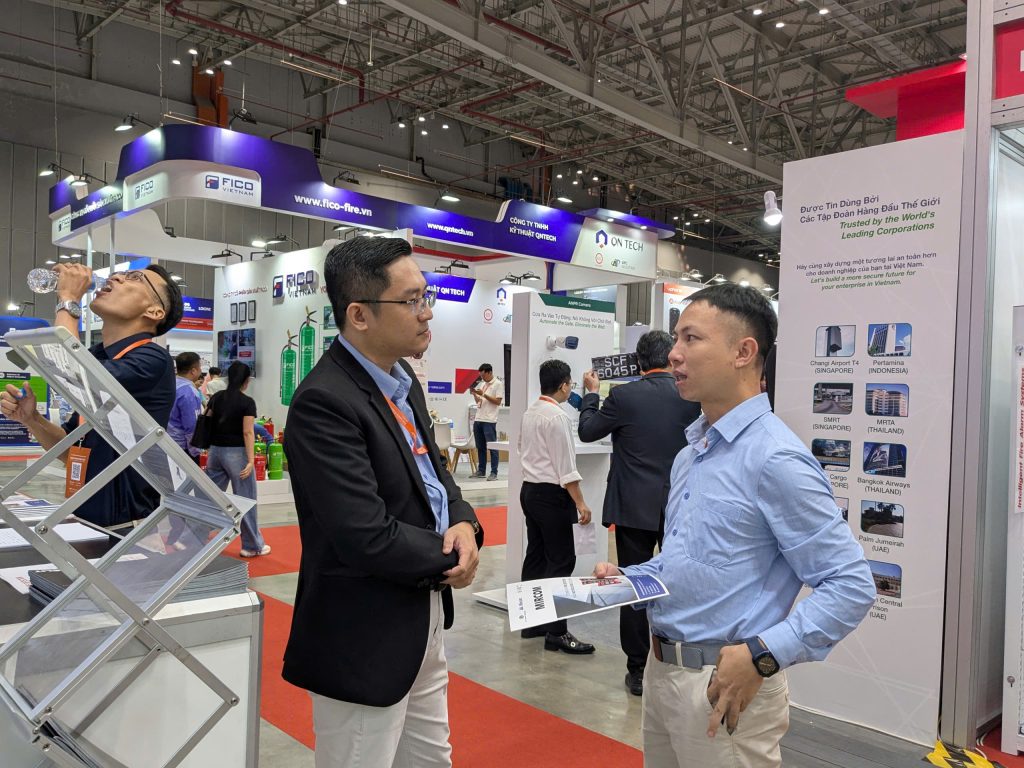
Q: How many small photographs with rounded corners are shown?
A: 9